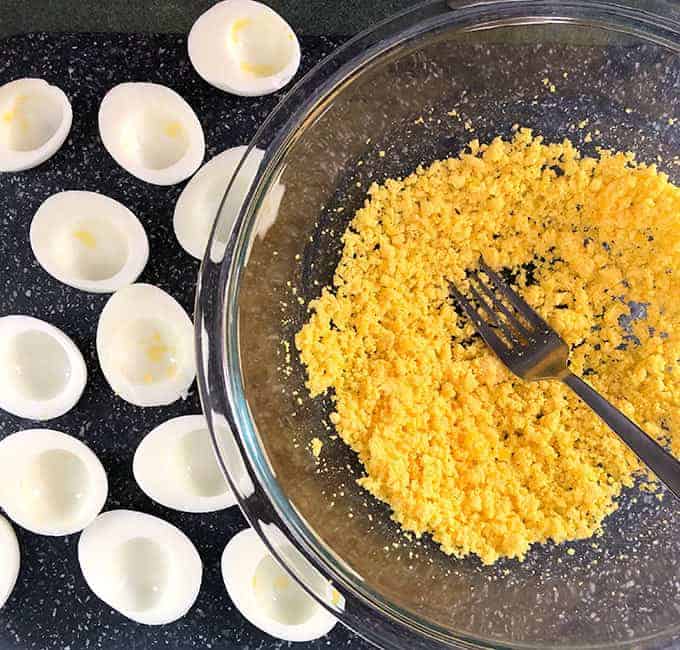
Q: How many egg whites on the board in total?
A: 12